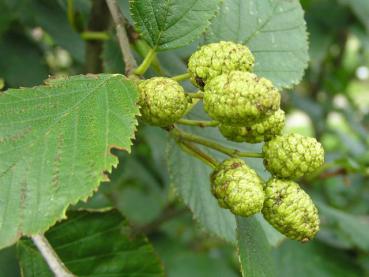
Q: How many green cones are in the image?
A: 7